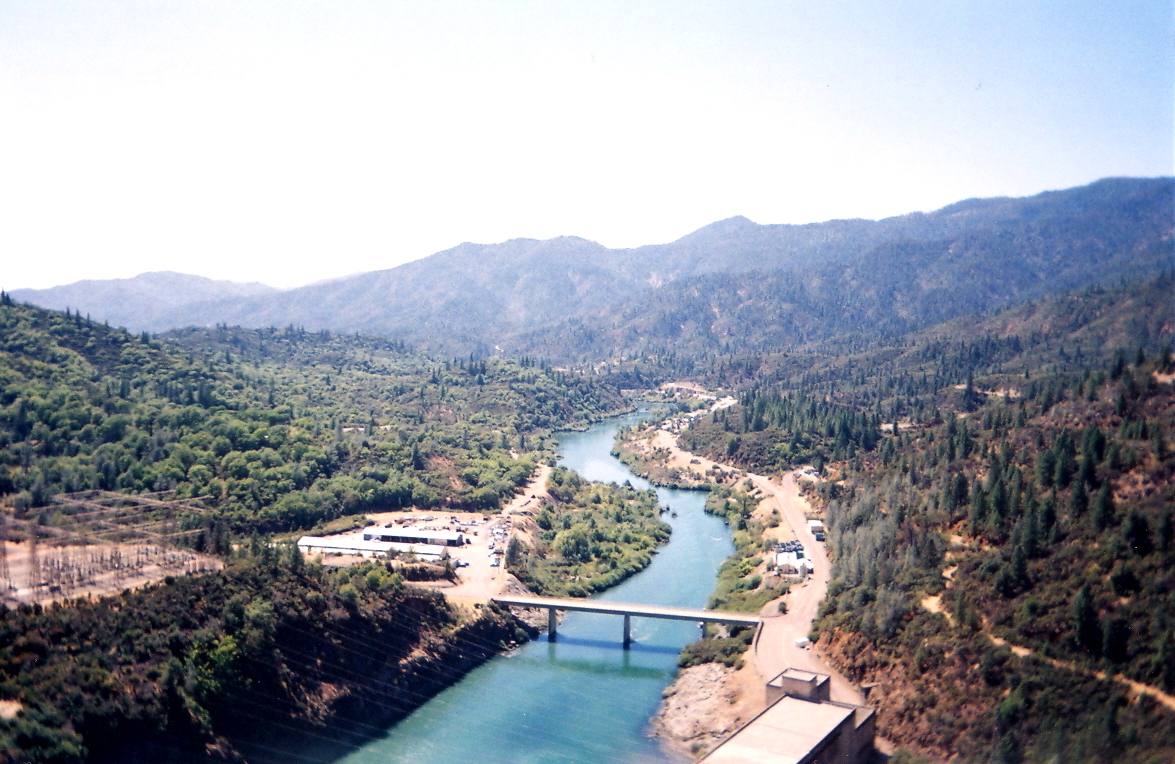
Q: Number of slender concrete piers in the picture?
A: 3